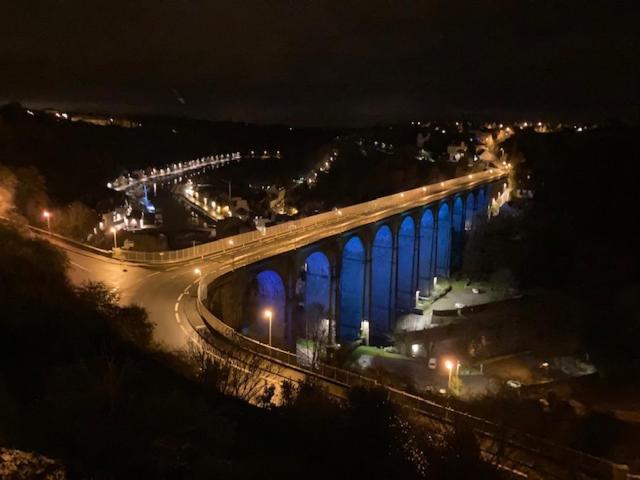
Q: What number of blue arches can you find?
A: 10